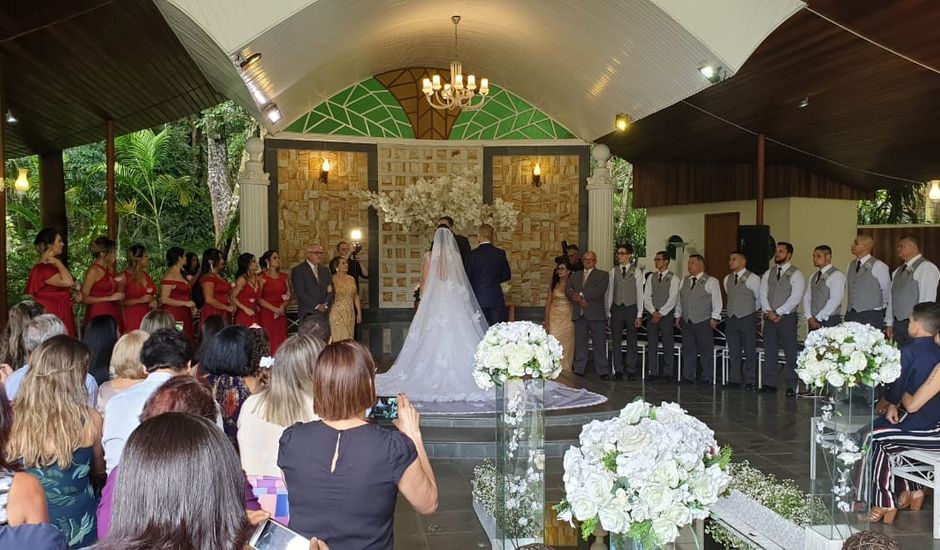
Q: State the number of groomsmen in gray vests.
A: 8